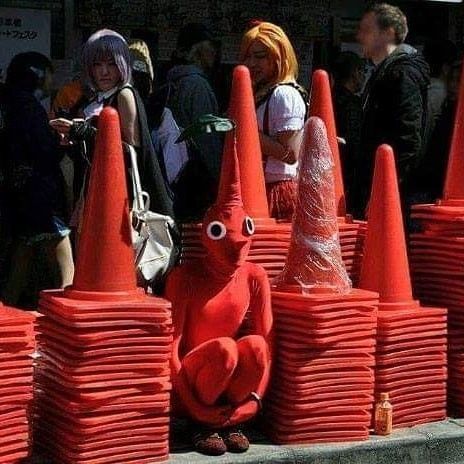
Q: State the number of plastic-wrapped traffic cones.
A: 1